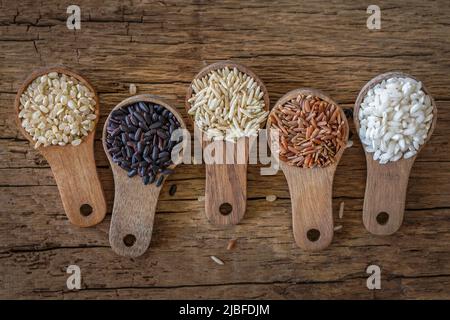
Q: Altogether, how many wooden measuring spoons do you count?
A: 5